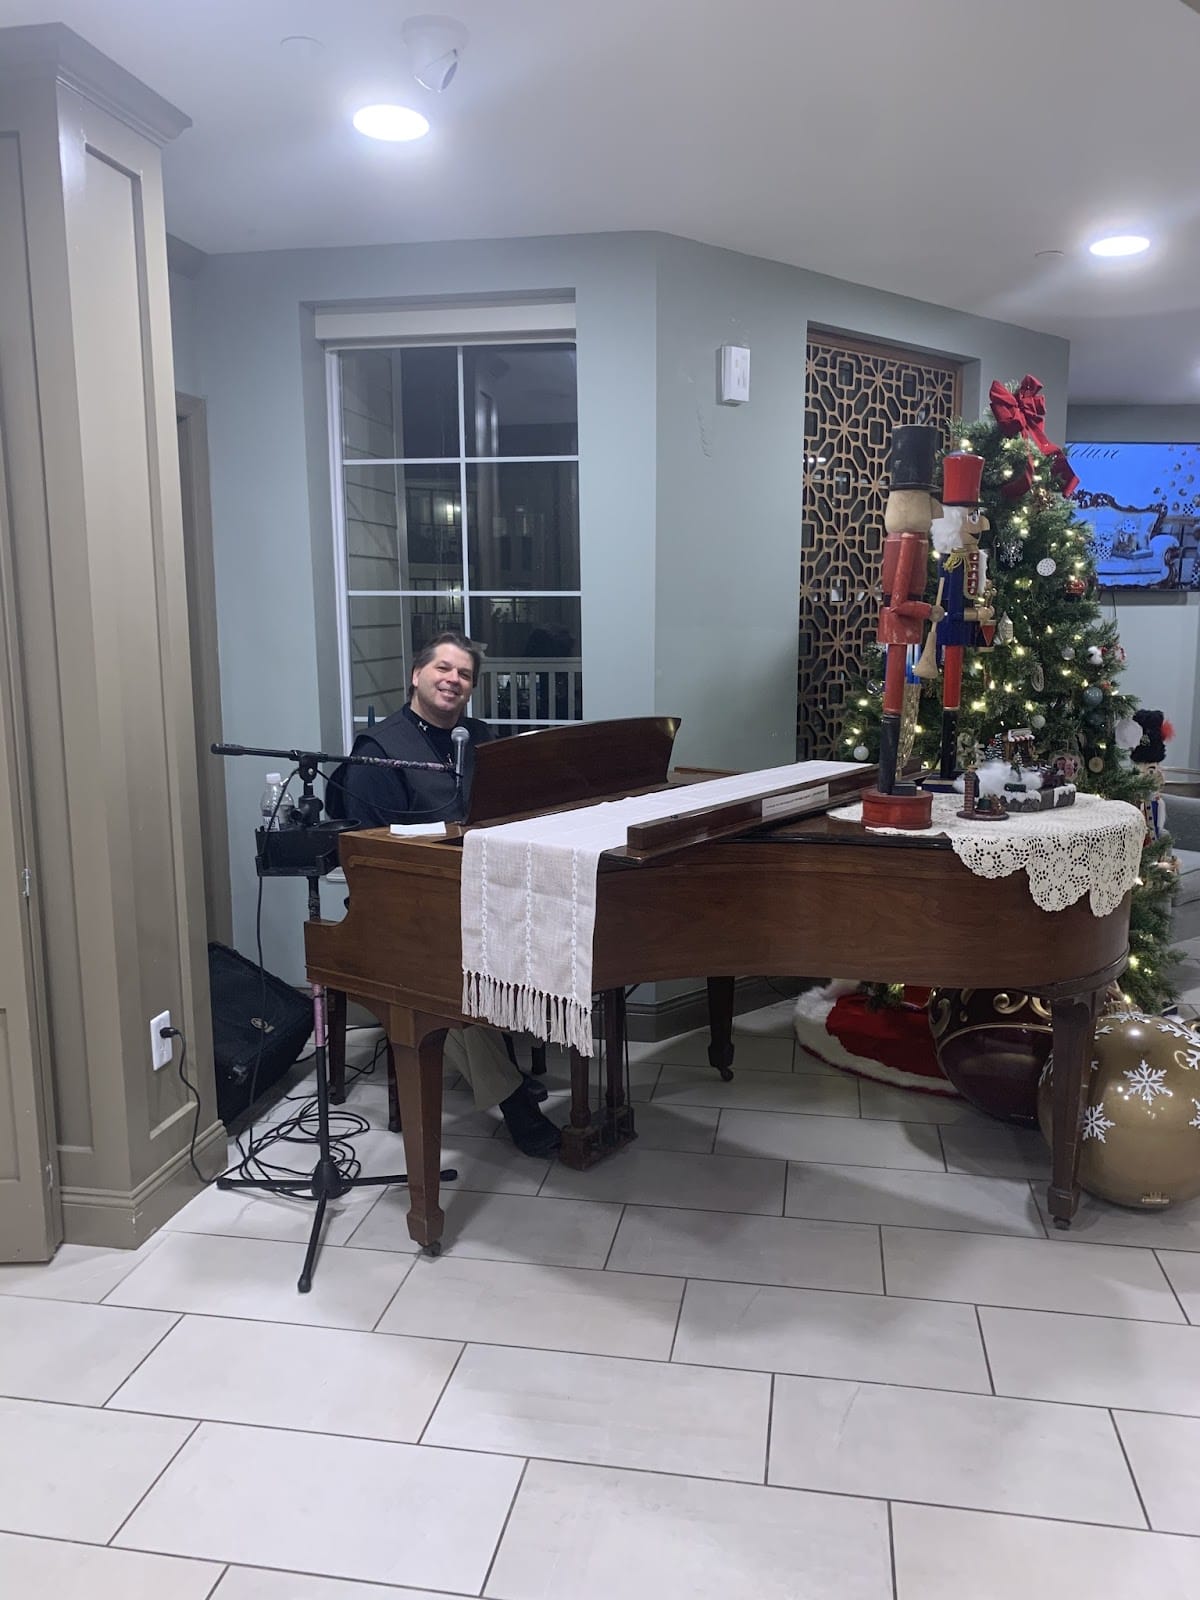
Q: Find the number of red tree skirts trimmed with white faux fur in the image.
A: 1